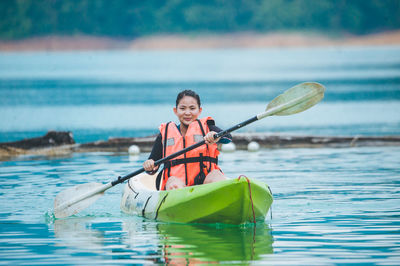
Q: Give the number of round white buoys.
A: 3